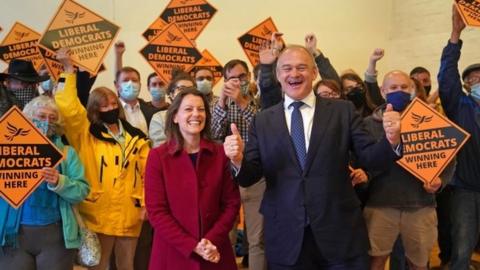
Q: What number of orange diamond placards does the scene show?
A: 11